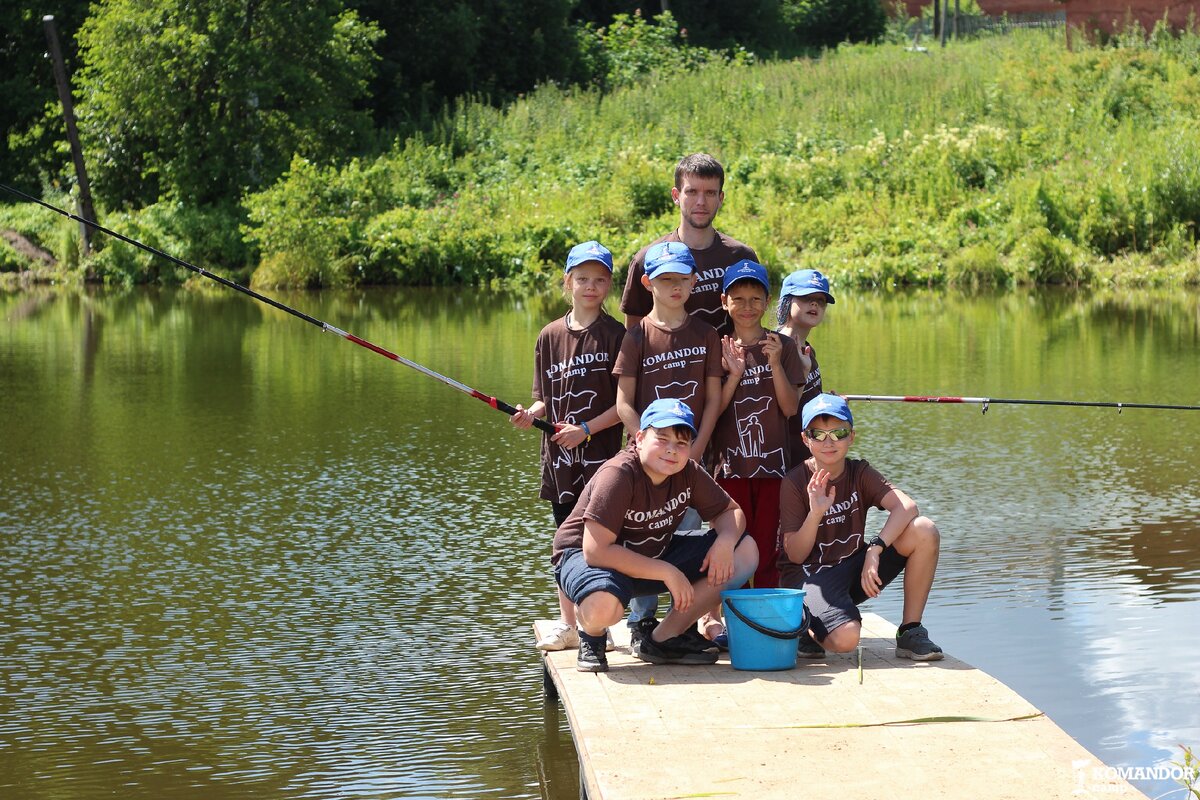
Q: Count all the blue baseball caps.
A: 6